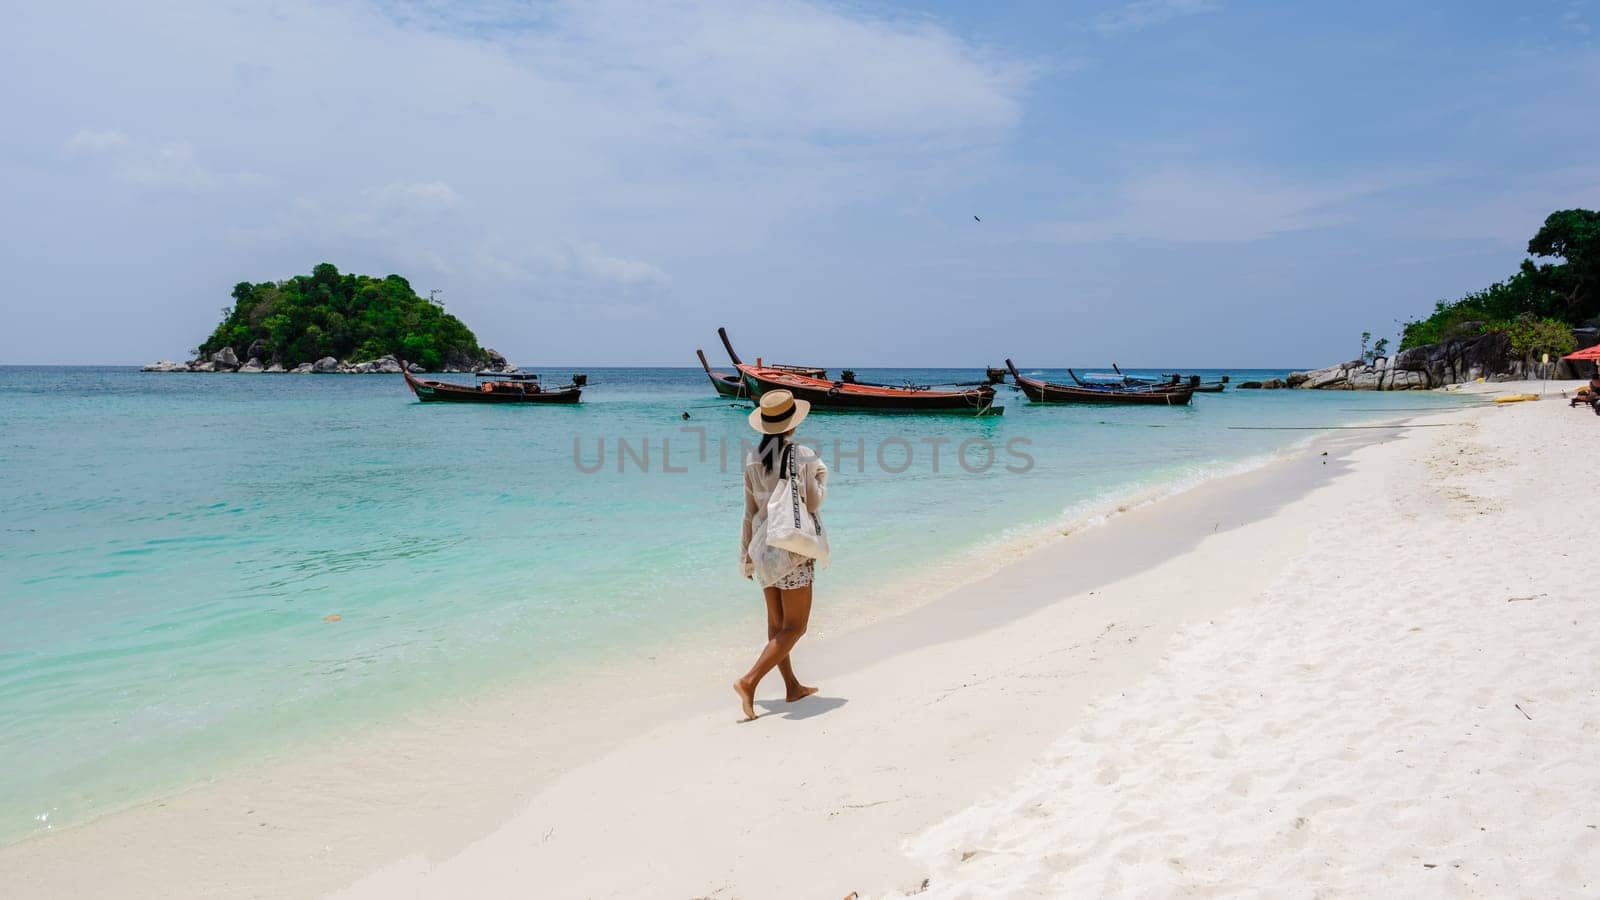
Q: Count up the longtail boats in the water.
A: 6